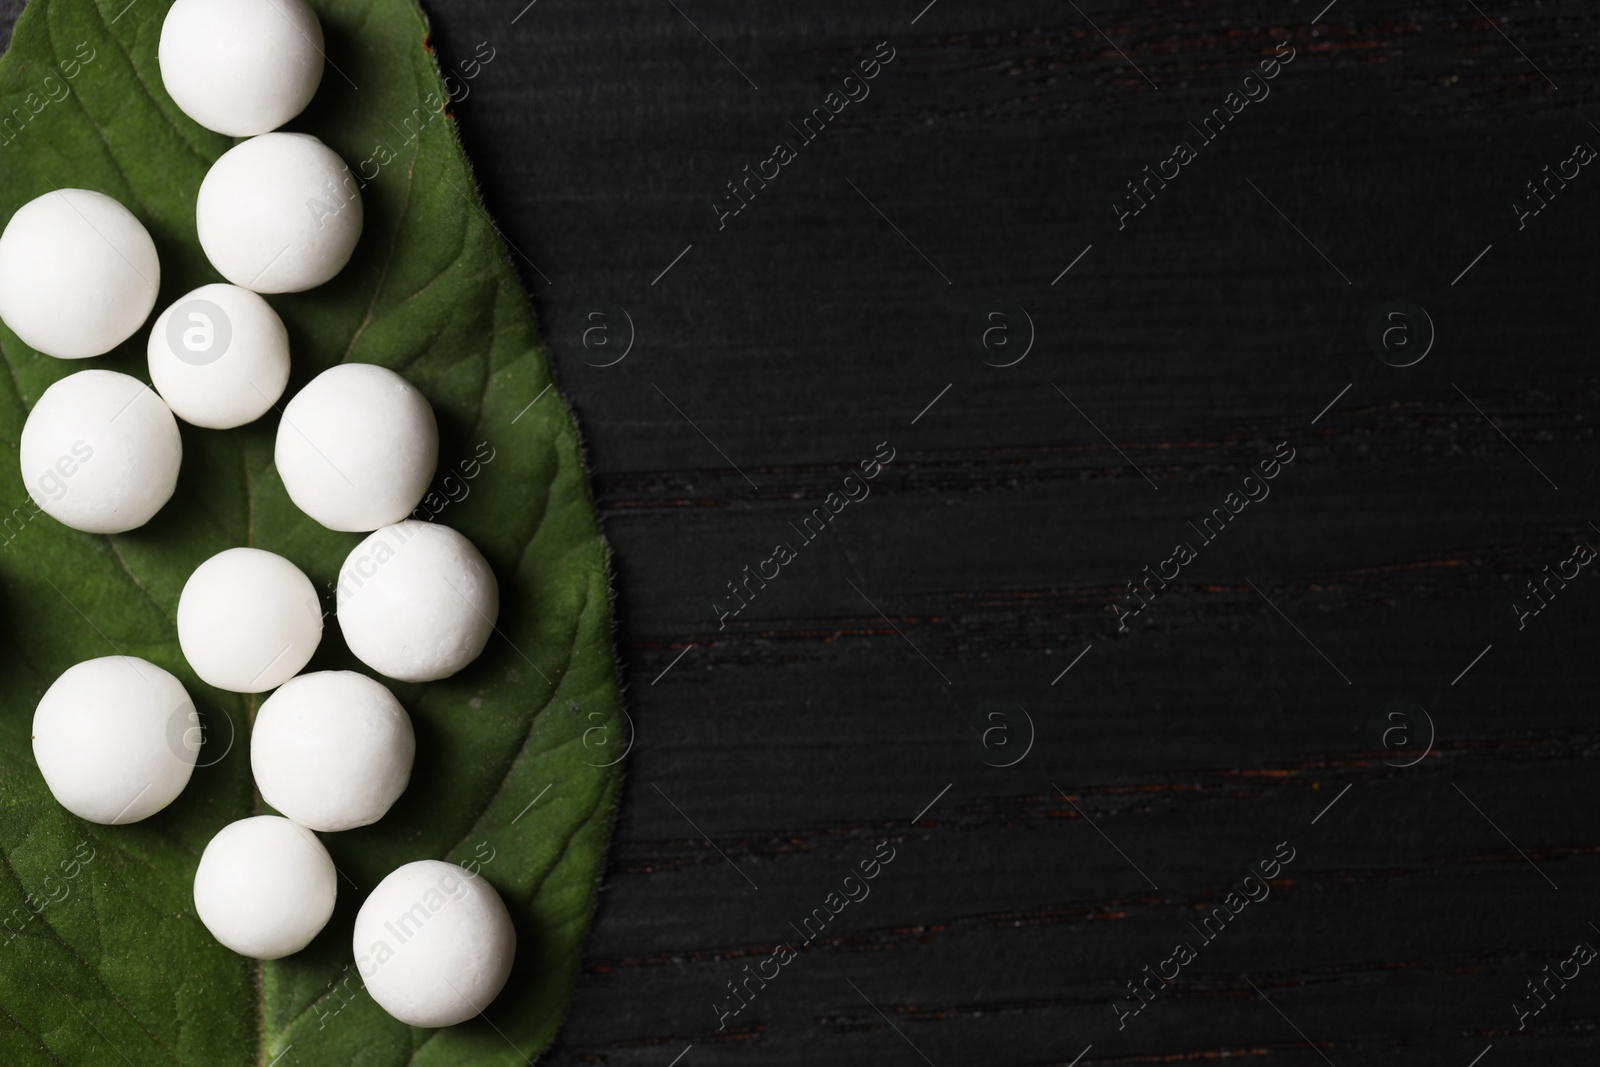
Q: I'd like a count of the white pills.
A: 12